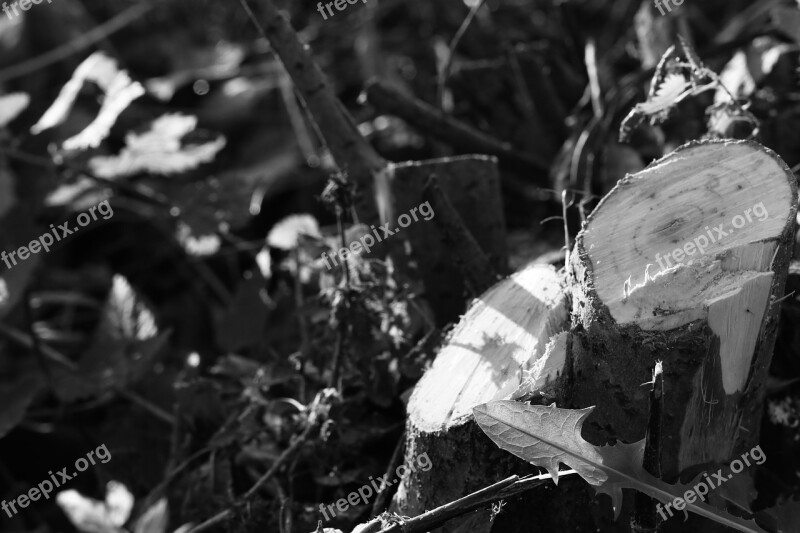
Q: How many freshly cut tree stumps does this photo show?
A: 2